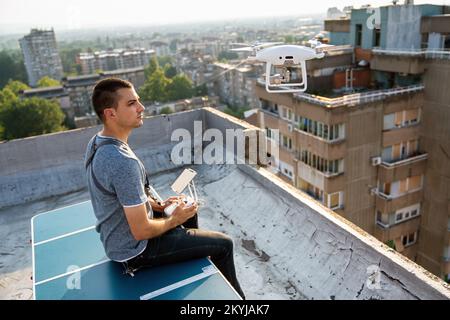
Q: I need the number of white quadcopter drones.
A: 1